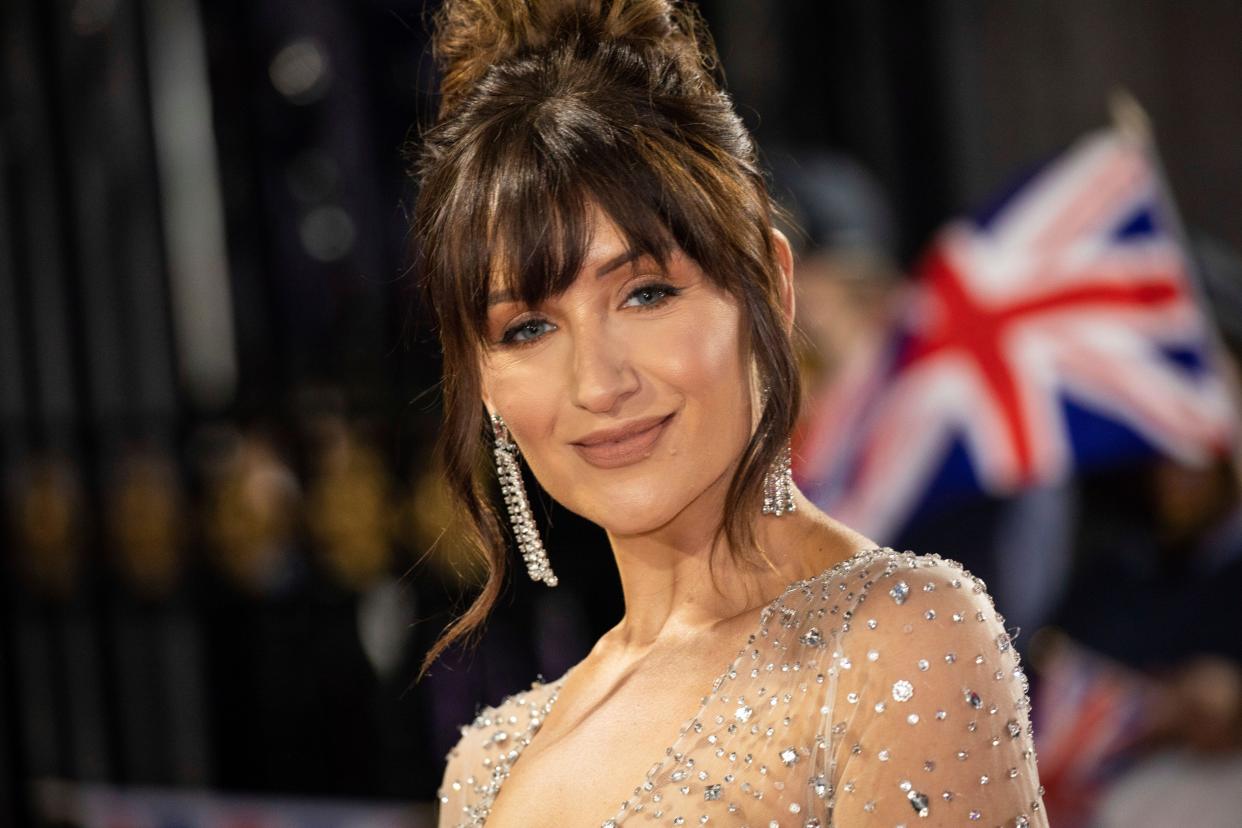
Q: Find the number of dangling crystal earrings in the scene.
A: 2